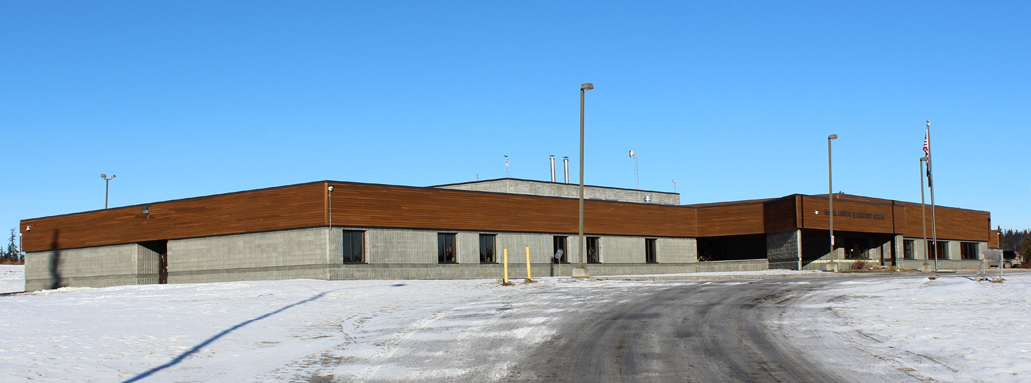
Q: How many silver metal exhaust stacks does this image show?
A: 2